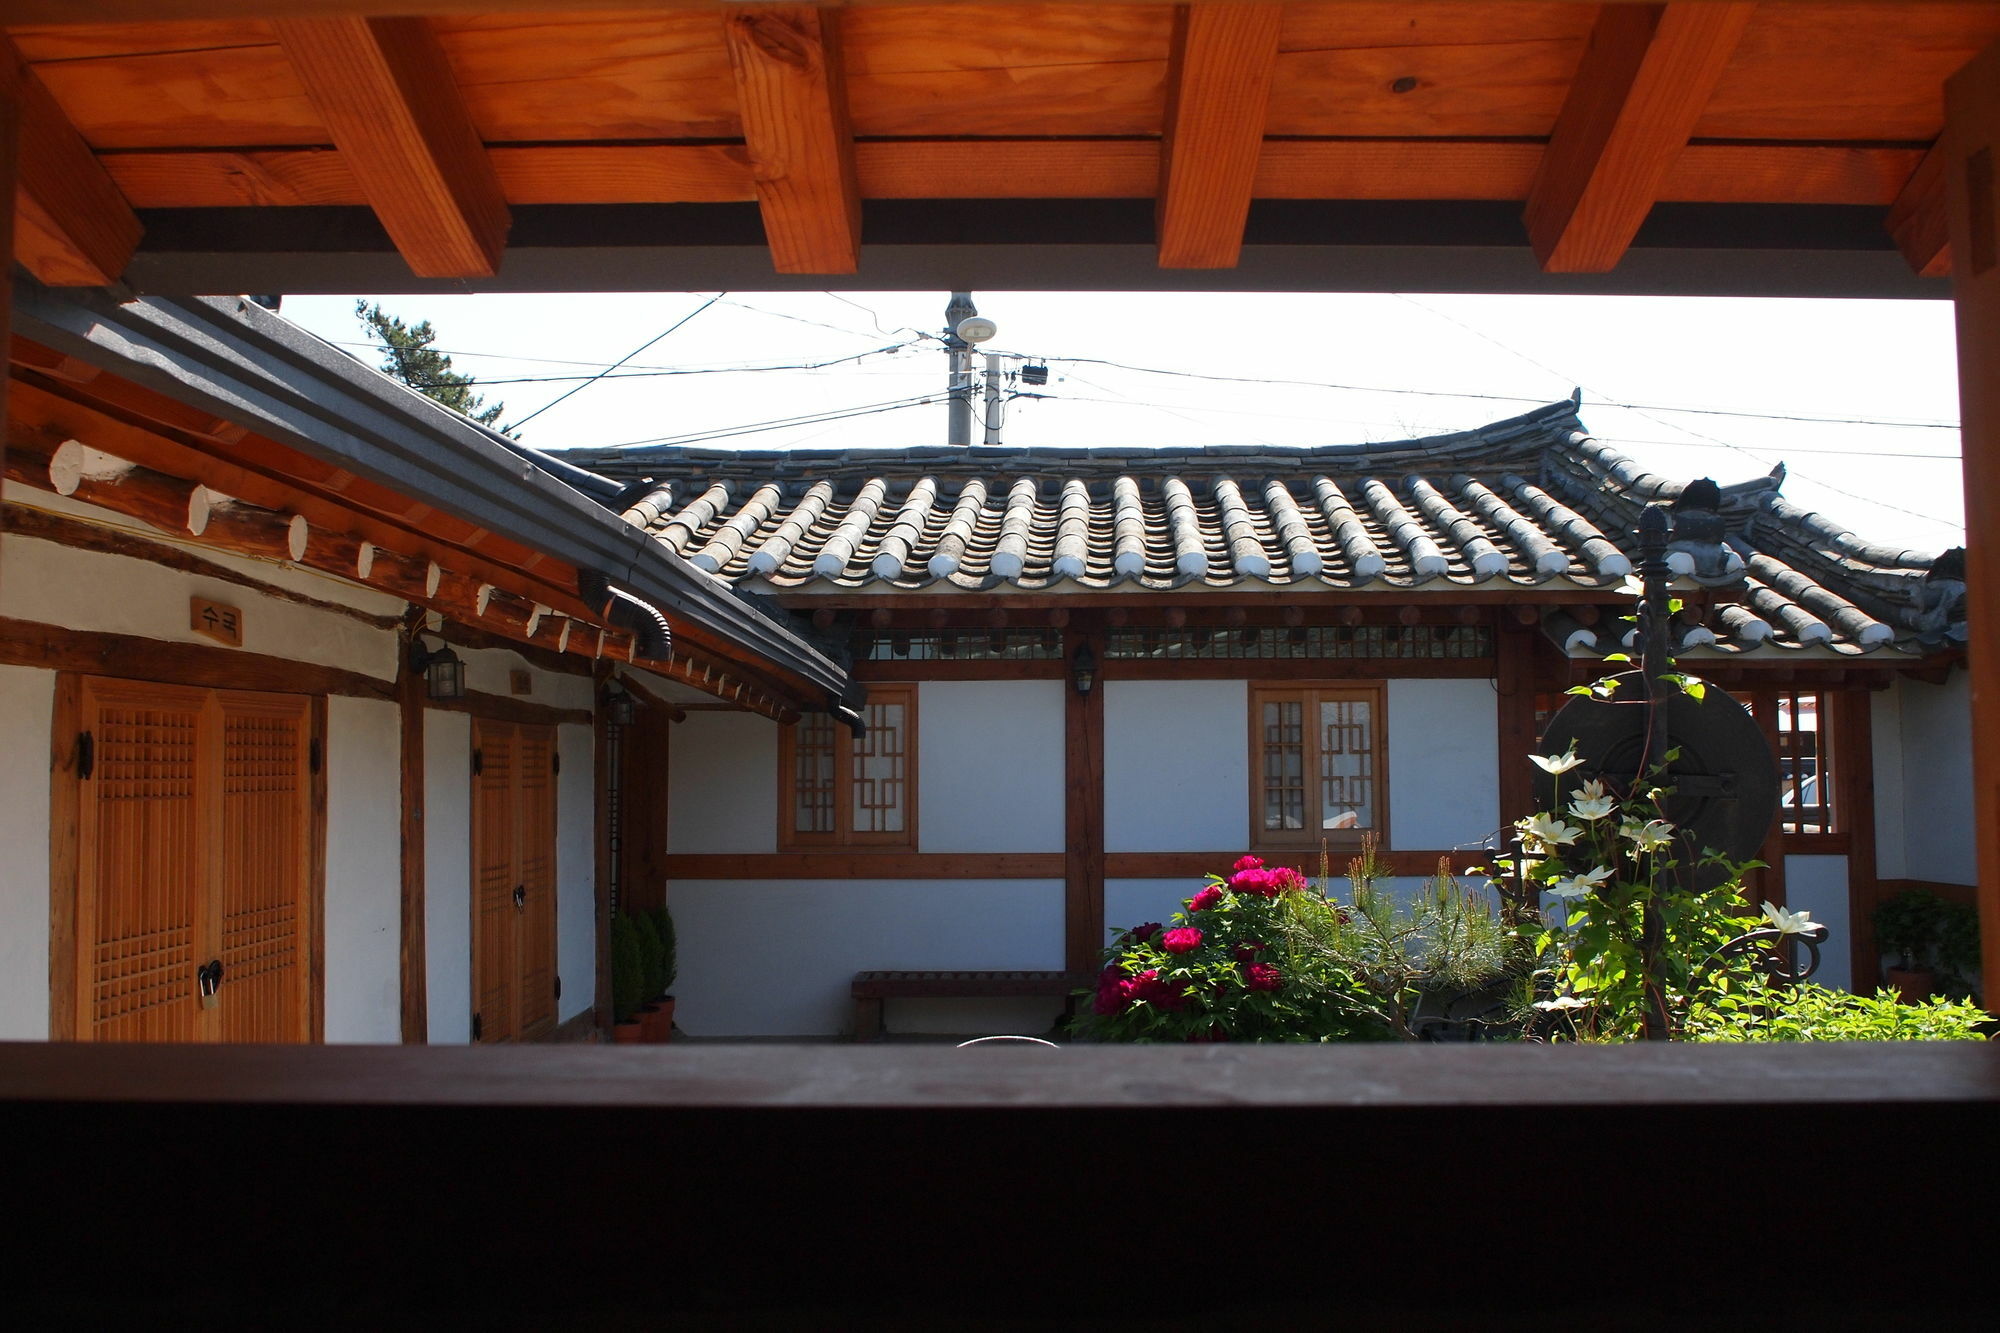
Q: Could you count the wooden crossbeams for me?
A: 6